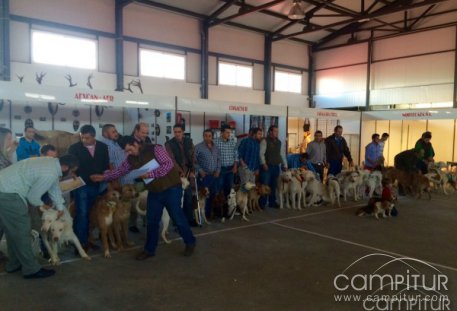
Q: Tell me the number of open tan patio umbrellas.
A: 0